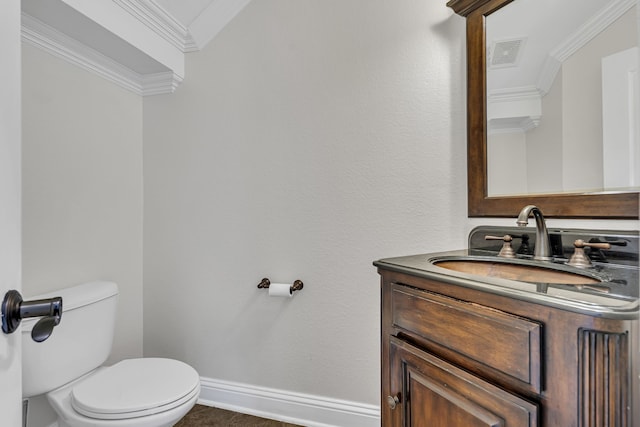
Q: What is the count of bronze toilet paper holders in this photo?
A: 1